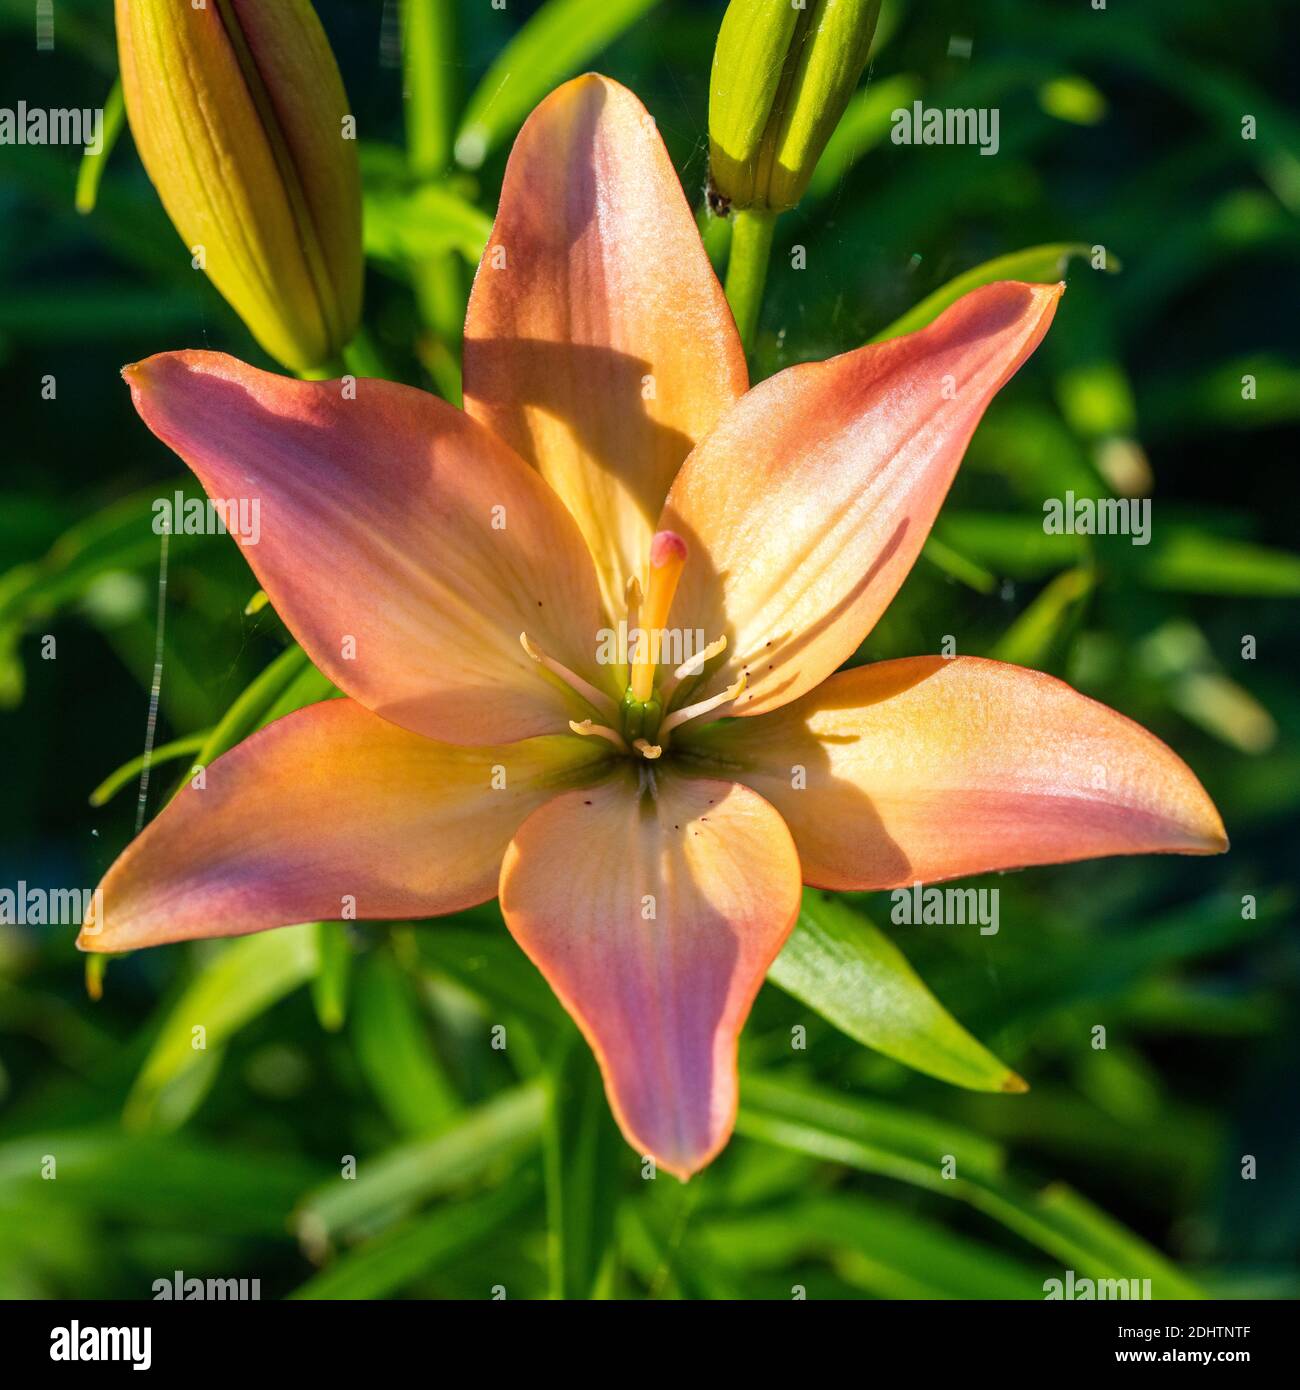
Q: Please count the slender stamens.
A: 6